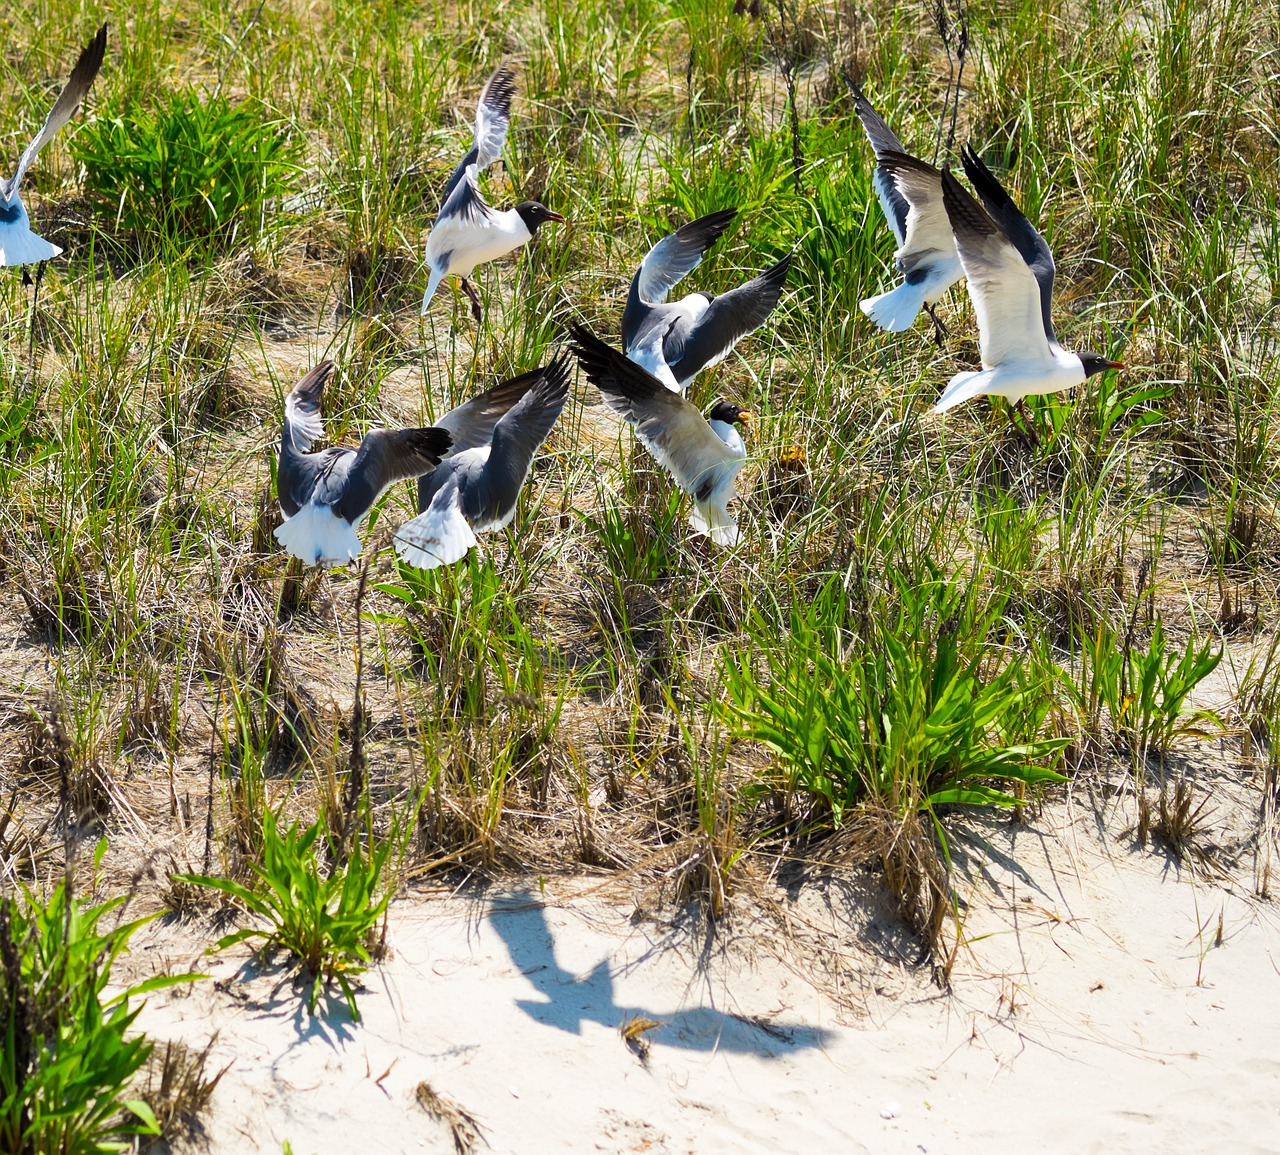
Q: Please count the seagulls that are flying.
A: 8